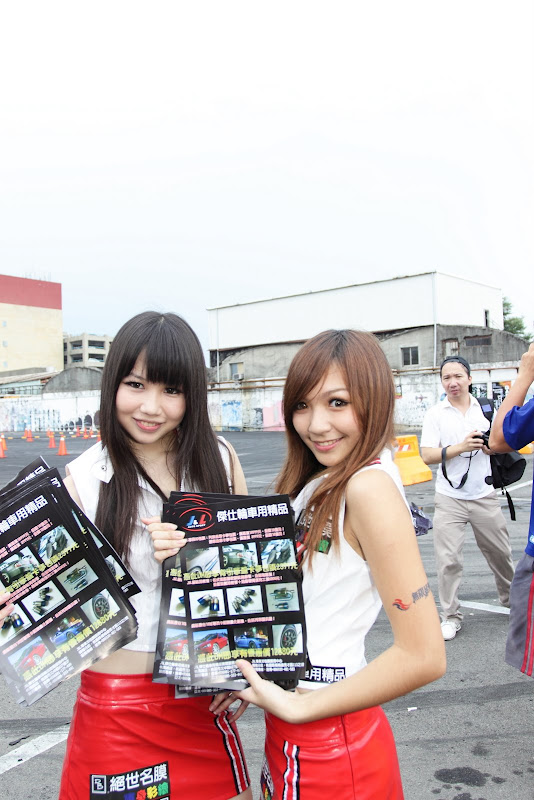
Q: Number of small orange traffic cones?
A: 11